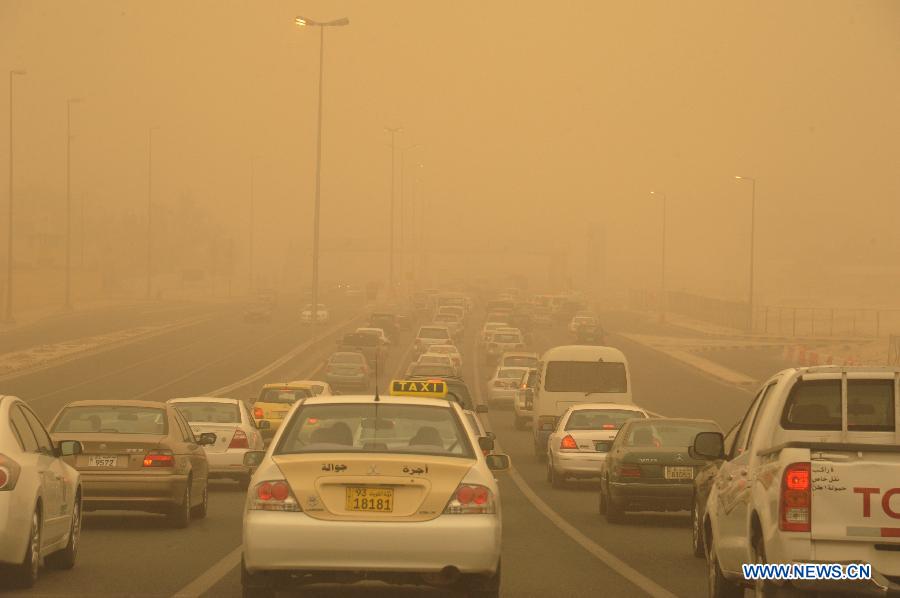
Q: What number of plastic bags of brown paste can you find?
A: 0